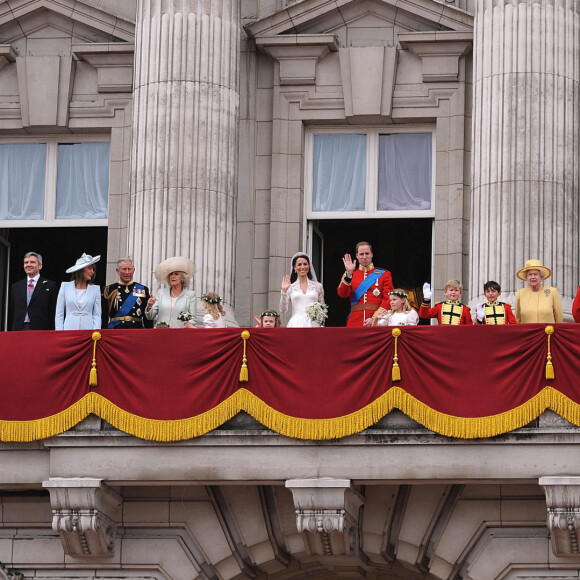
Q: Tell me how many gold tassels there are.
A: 4